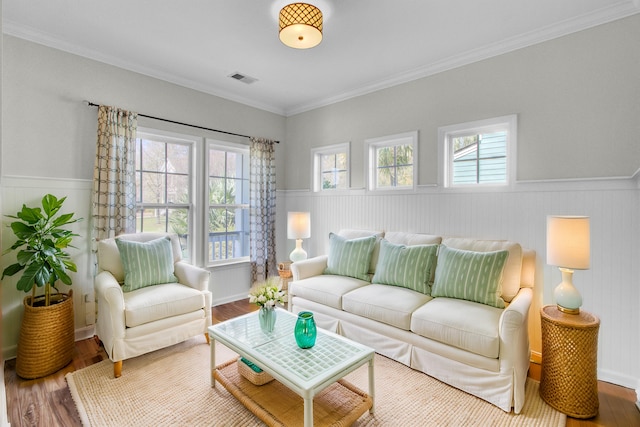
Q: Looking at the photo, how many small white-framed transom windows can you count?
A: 3